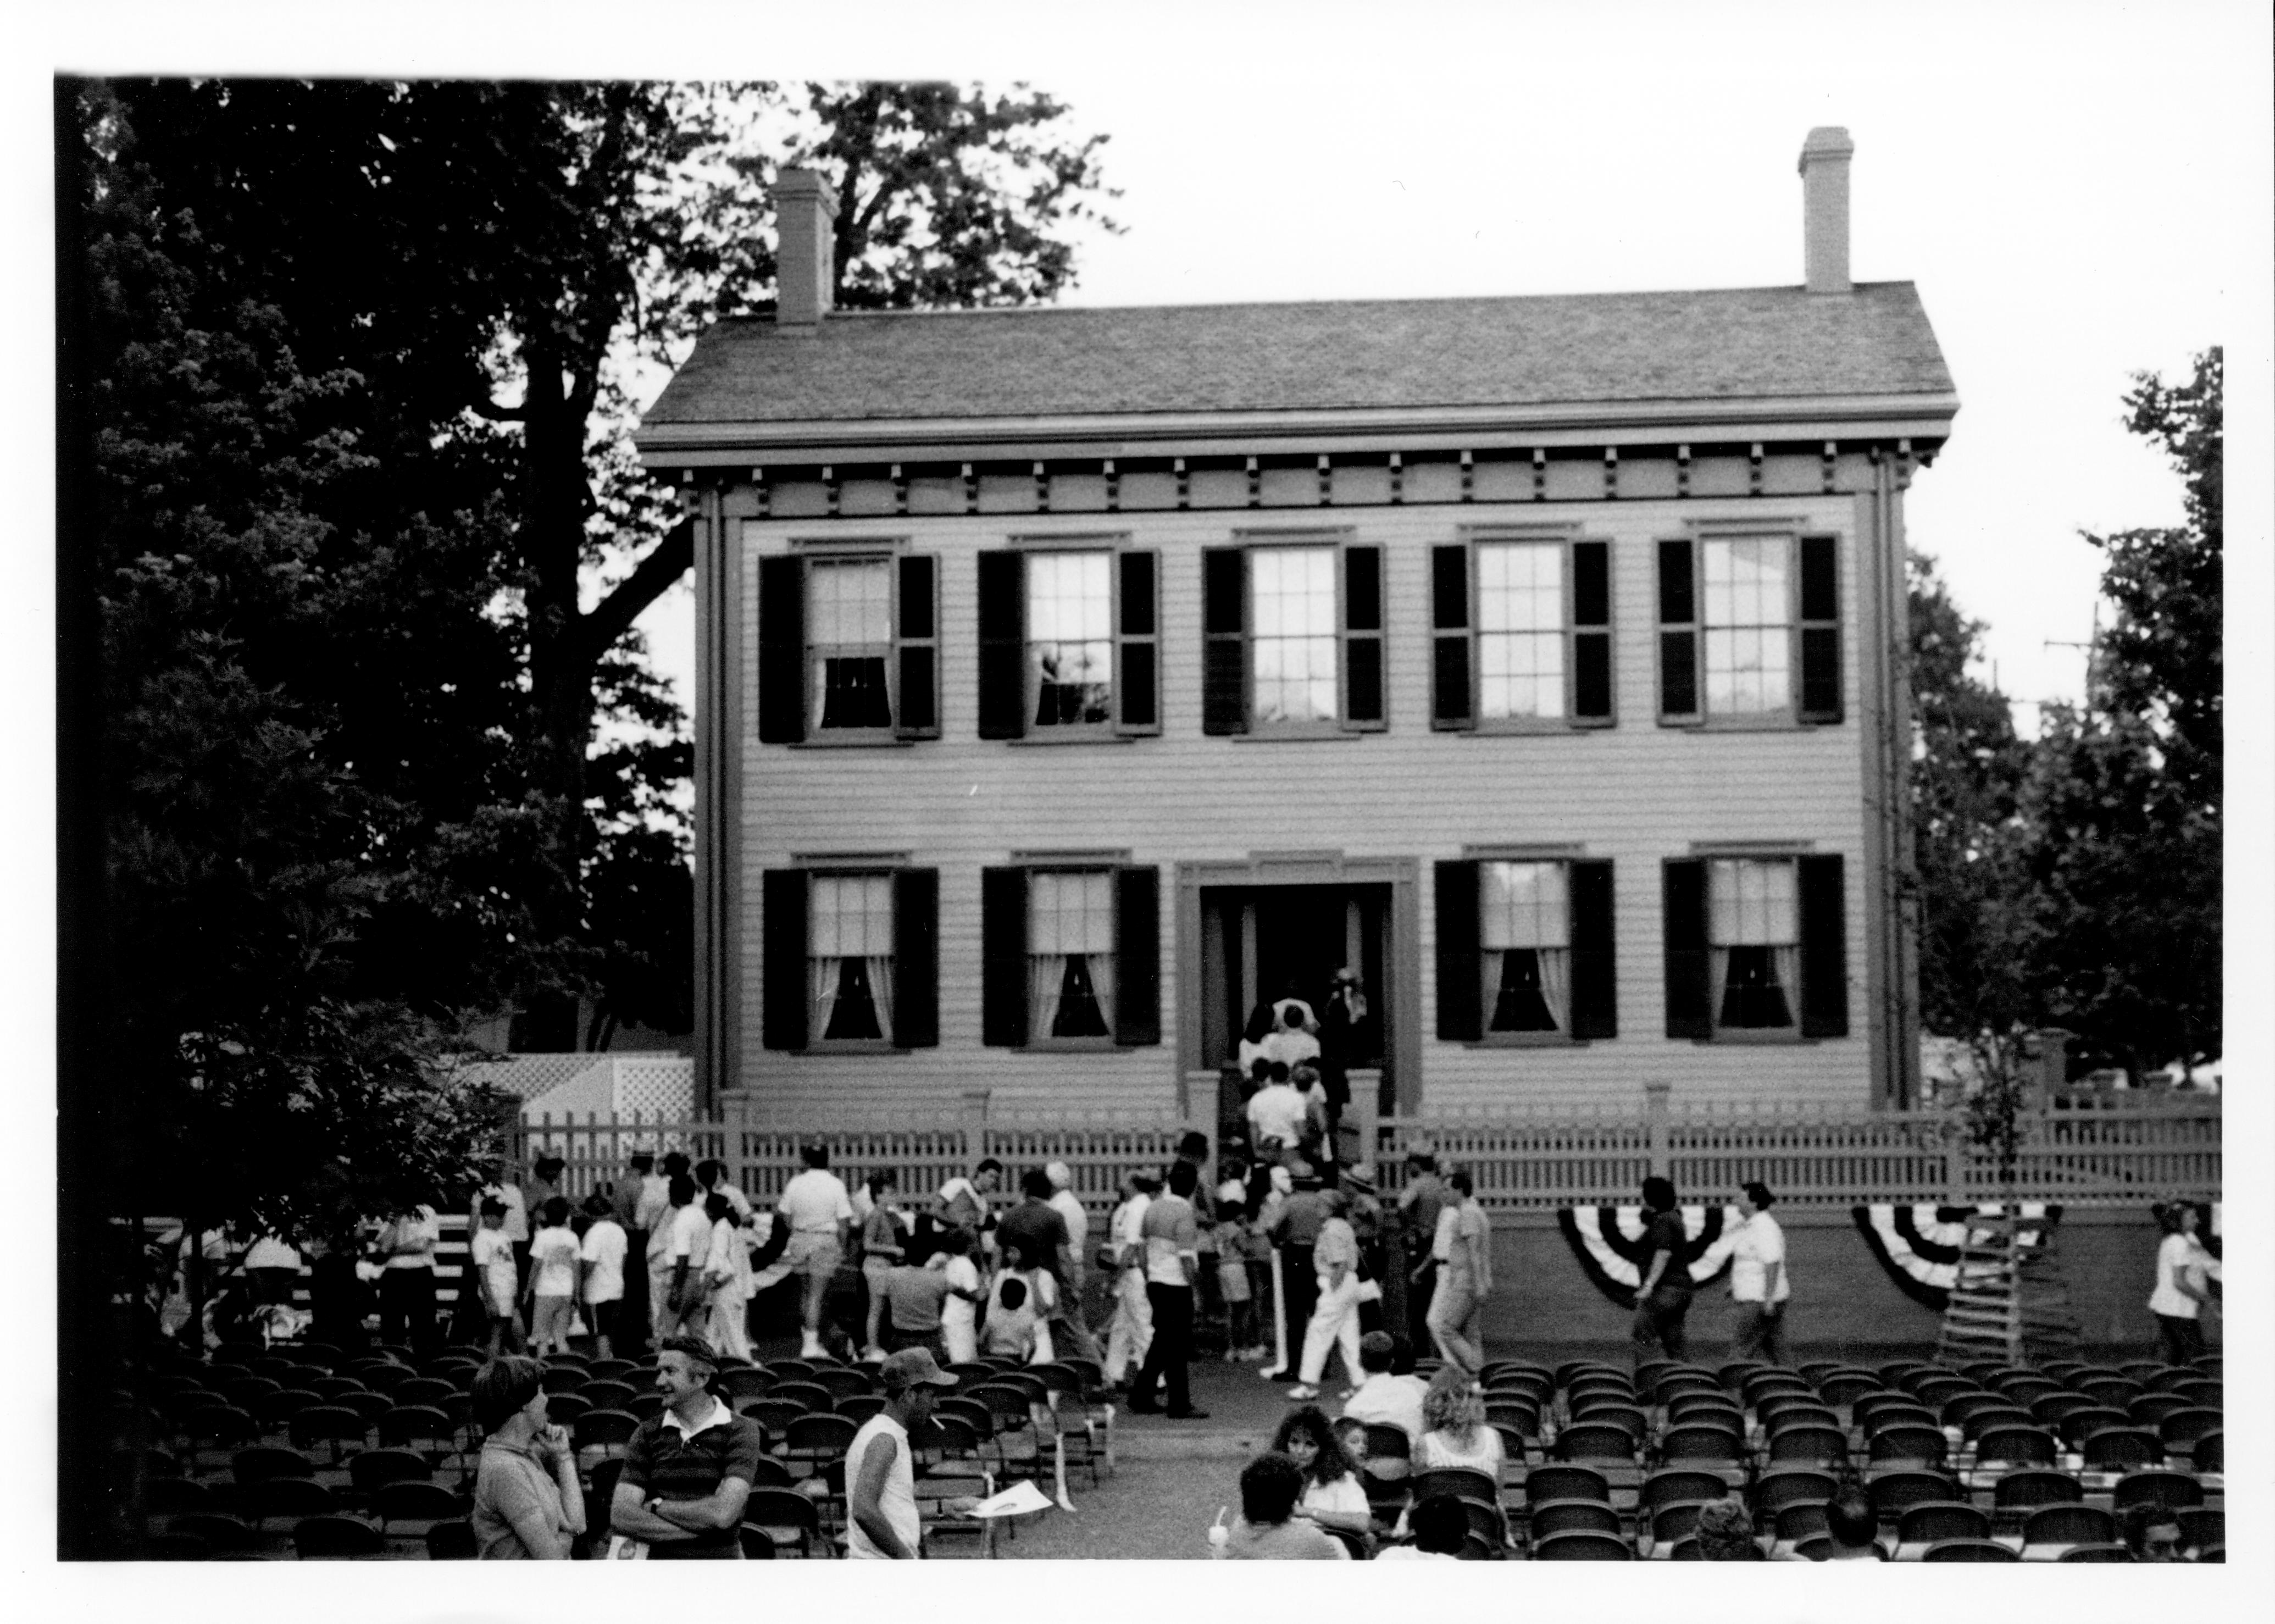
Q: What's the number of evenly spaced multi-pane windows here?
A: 9